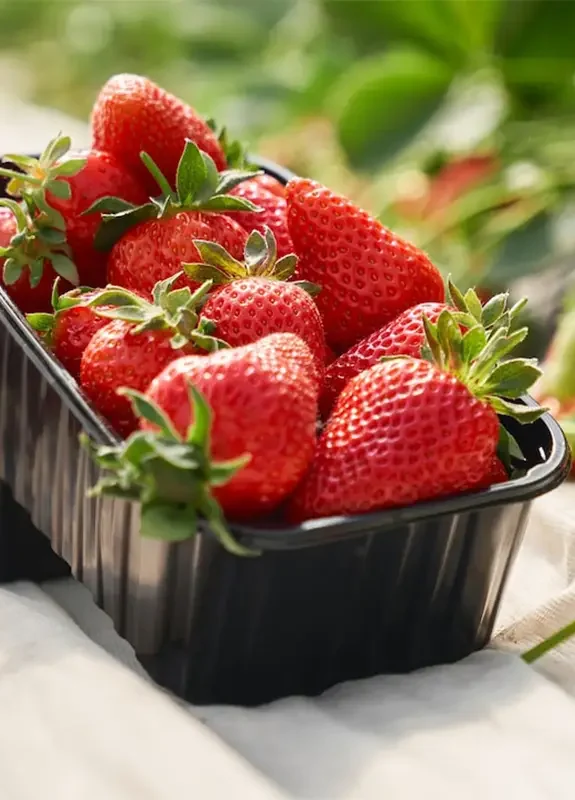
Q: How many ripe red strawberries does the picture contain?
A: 12